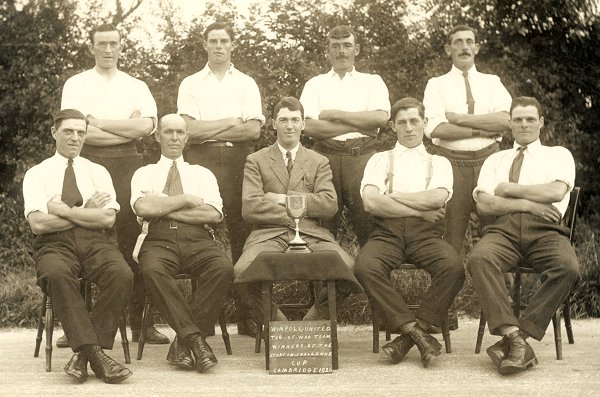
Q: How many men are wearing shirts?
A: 9